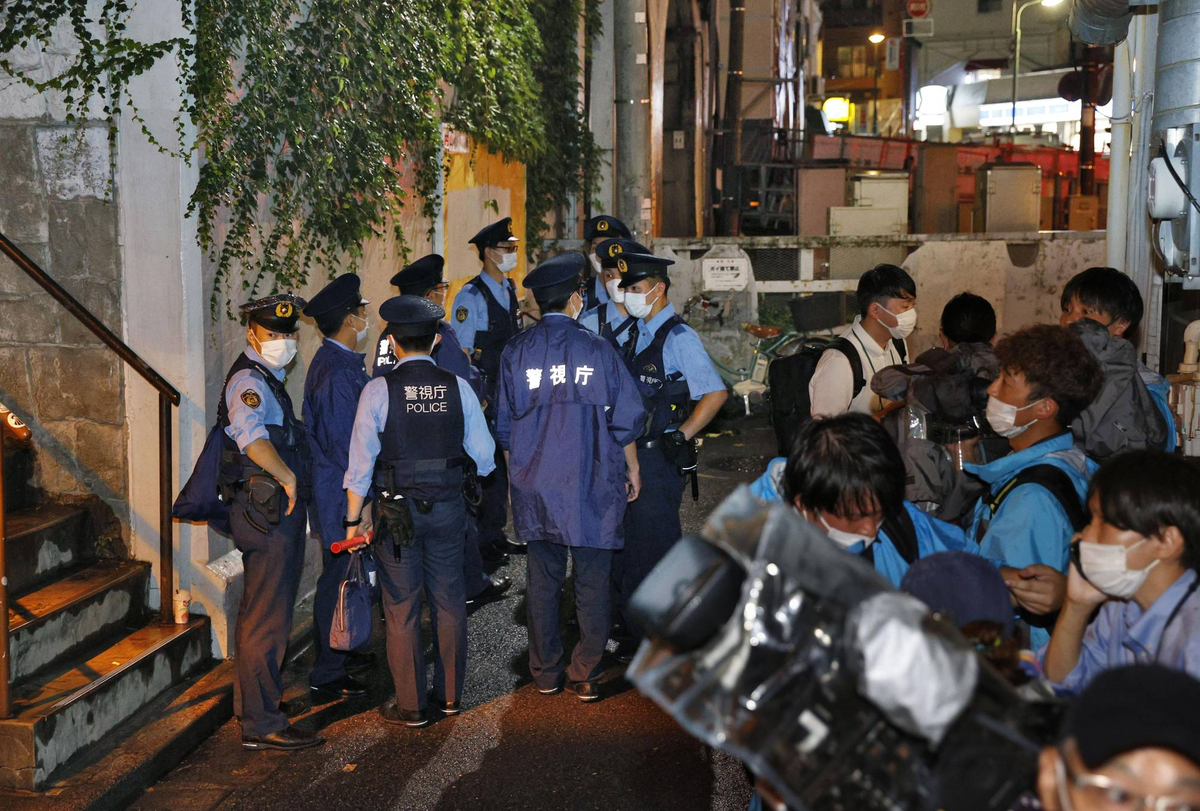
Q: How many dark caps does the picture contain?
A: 11